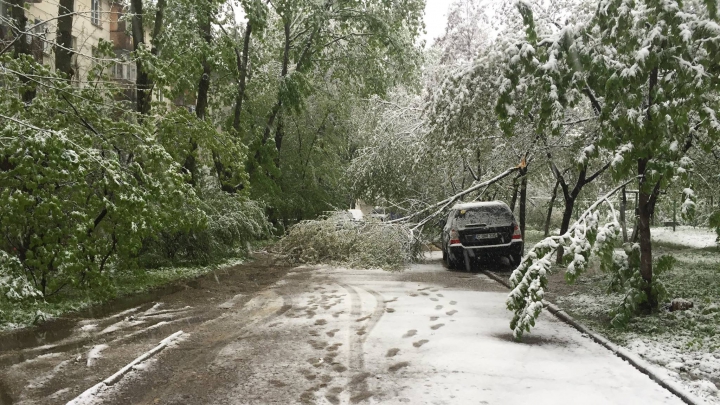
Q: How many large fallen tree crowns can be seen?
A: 1